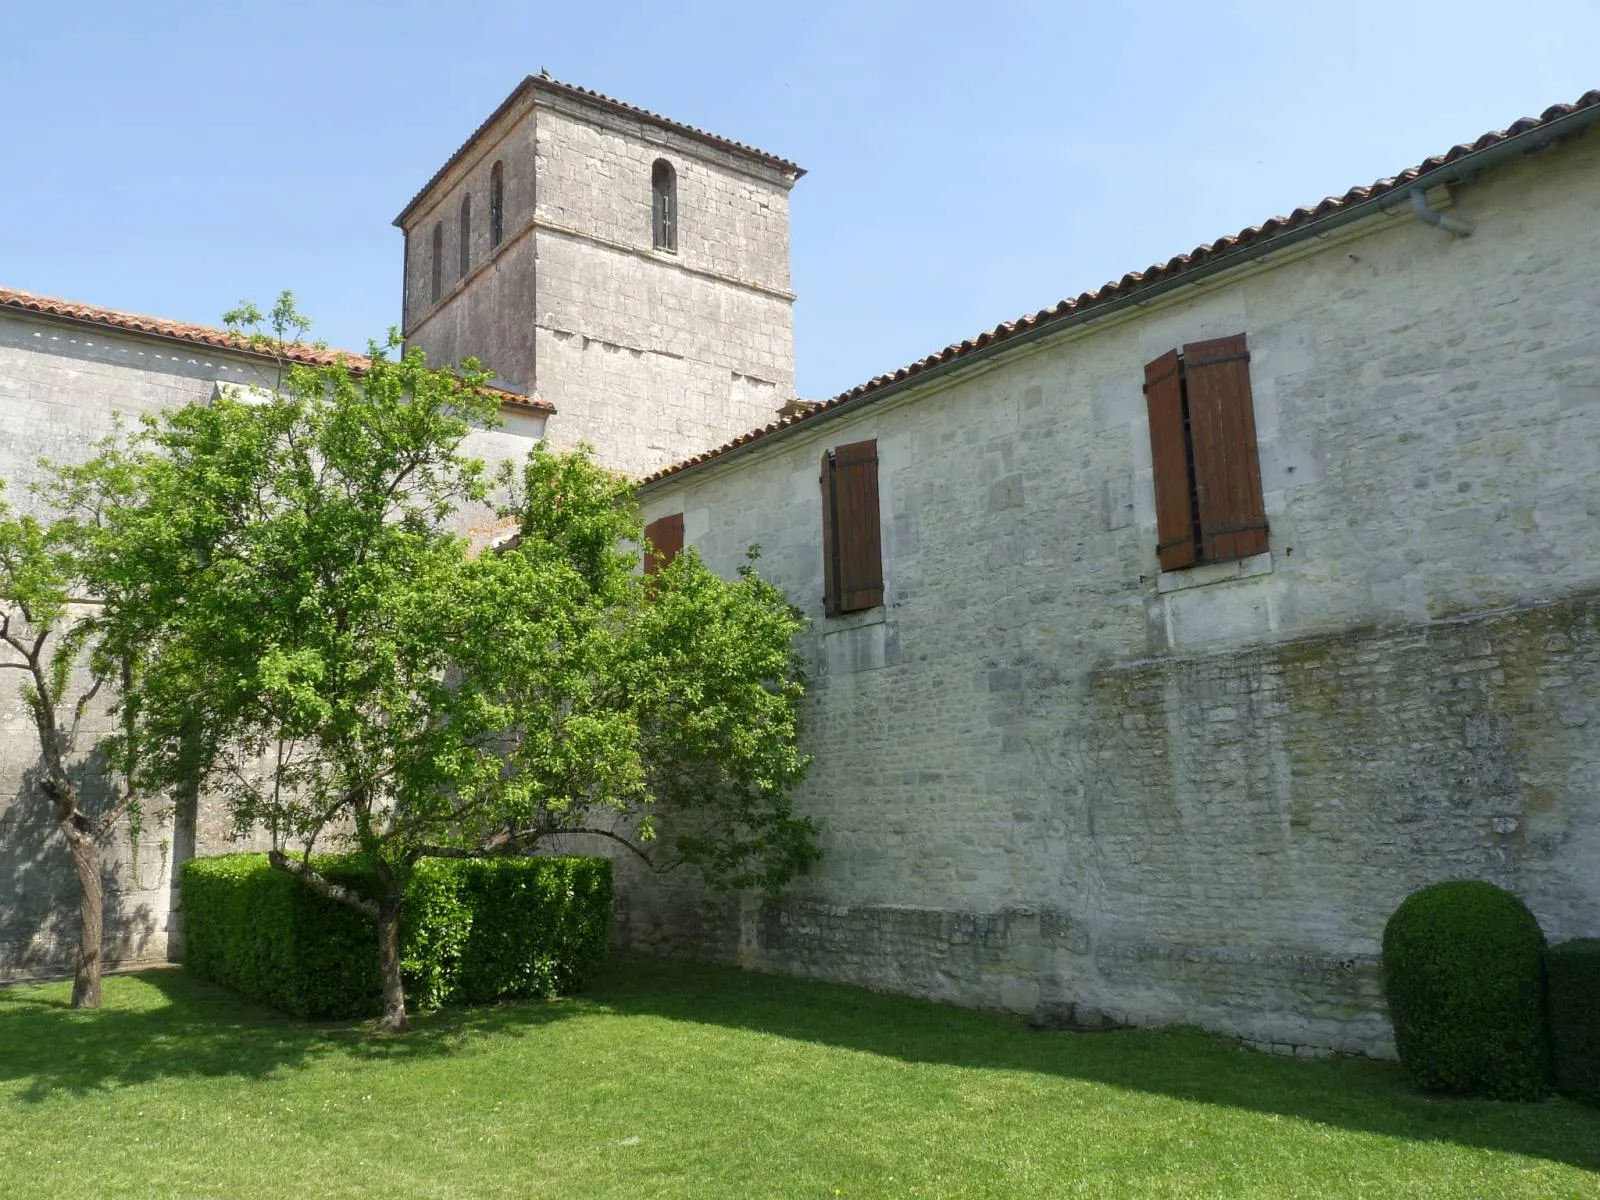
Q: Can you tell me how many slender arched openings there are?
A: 4